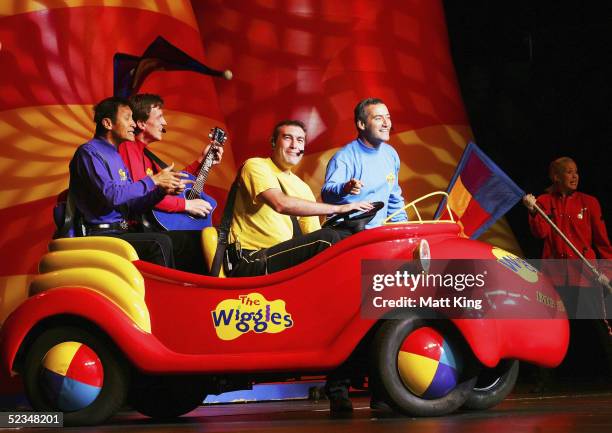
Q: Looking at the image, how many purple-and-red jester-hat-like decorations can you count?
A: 1